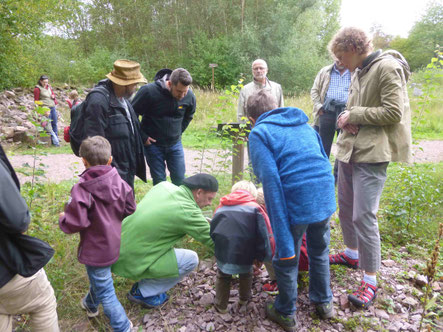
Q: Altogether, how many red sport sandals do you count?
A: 2